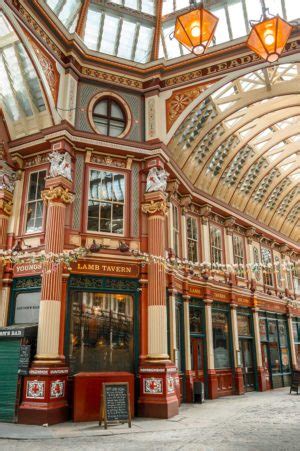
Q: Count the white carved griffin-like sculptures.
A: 3